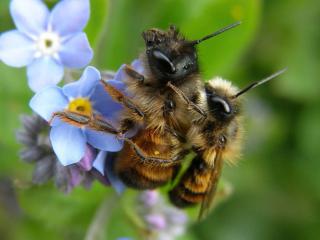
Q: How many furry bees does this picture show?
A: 2